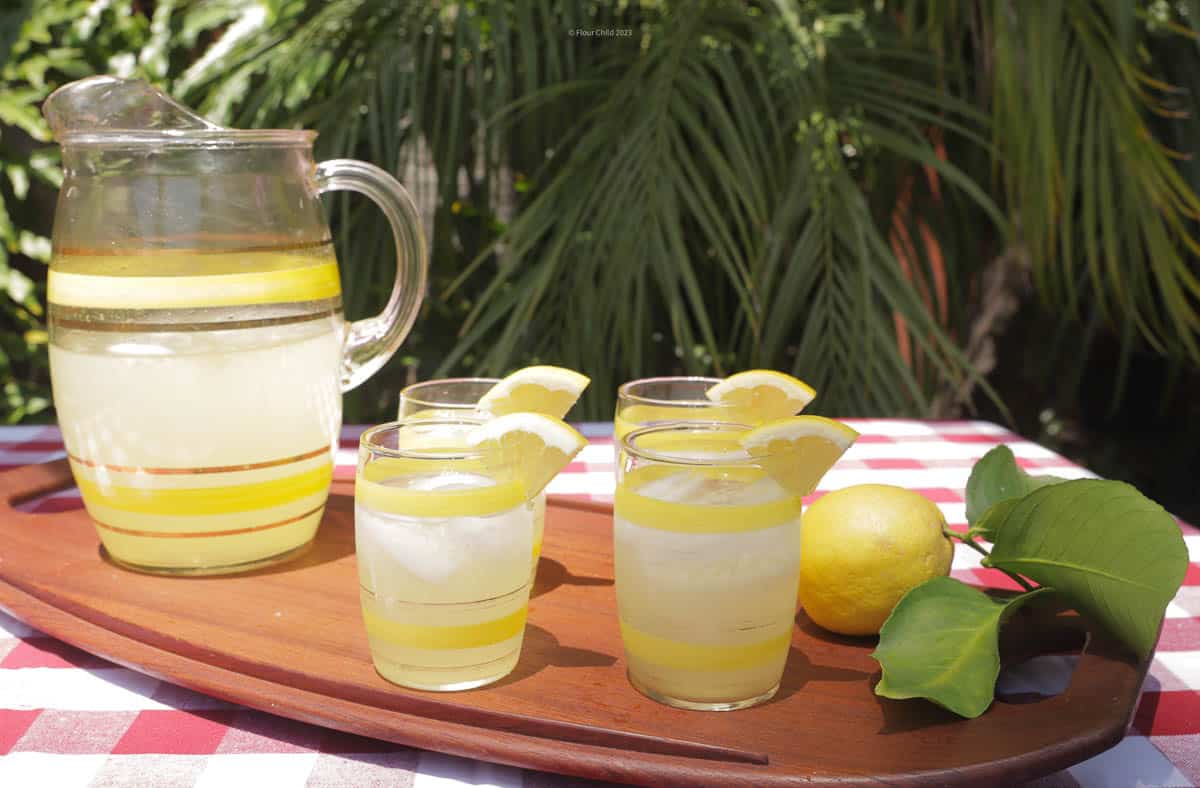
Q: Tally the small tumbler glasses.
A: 4